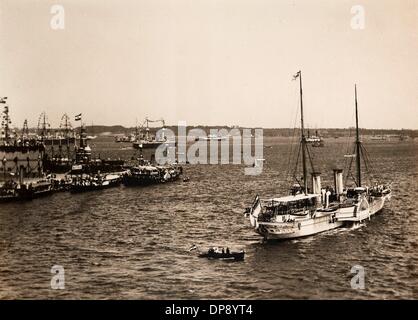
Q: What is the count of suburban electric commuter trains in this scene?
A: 0